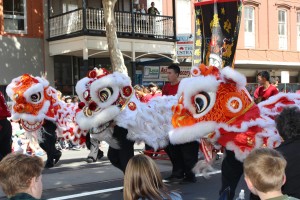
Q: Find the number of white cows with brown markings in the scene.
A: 0